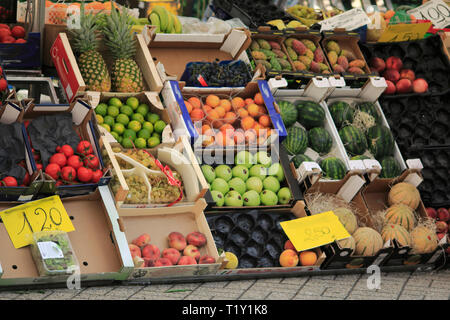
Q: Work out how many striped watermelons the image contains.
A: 12